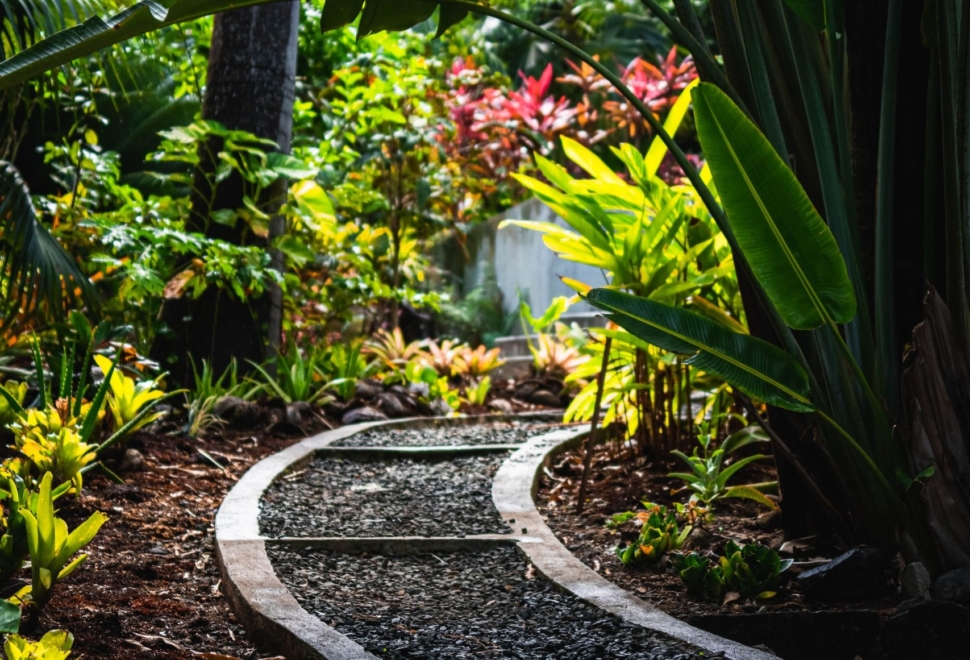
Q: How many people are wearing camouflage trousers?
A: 0